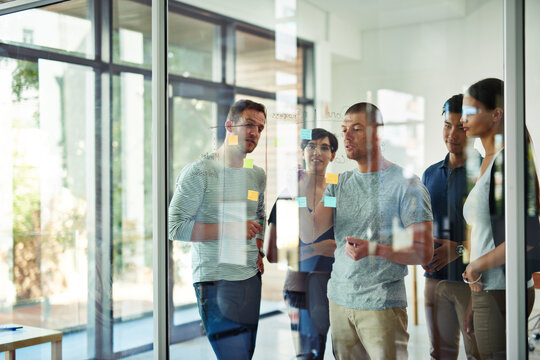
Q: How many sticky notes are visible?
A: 7